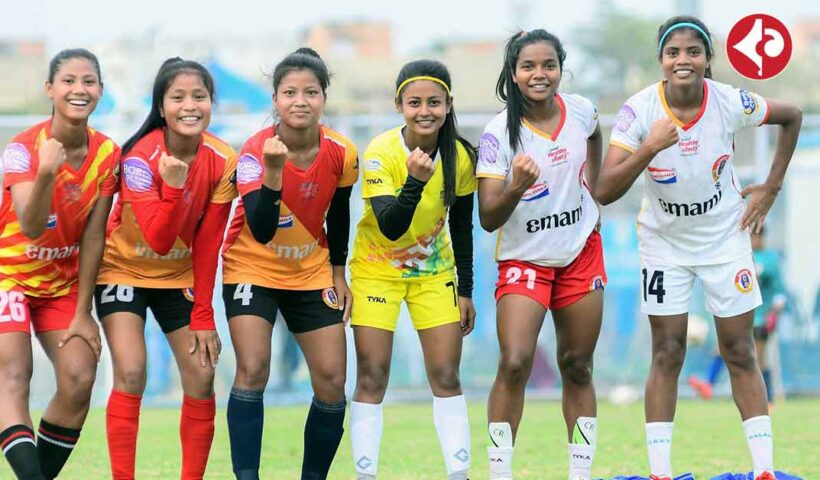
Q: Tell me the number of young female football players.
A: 6